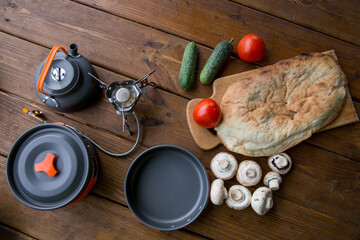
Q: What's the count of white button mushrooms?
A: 7